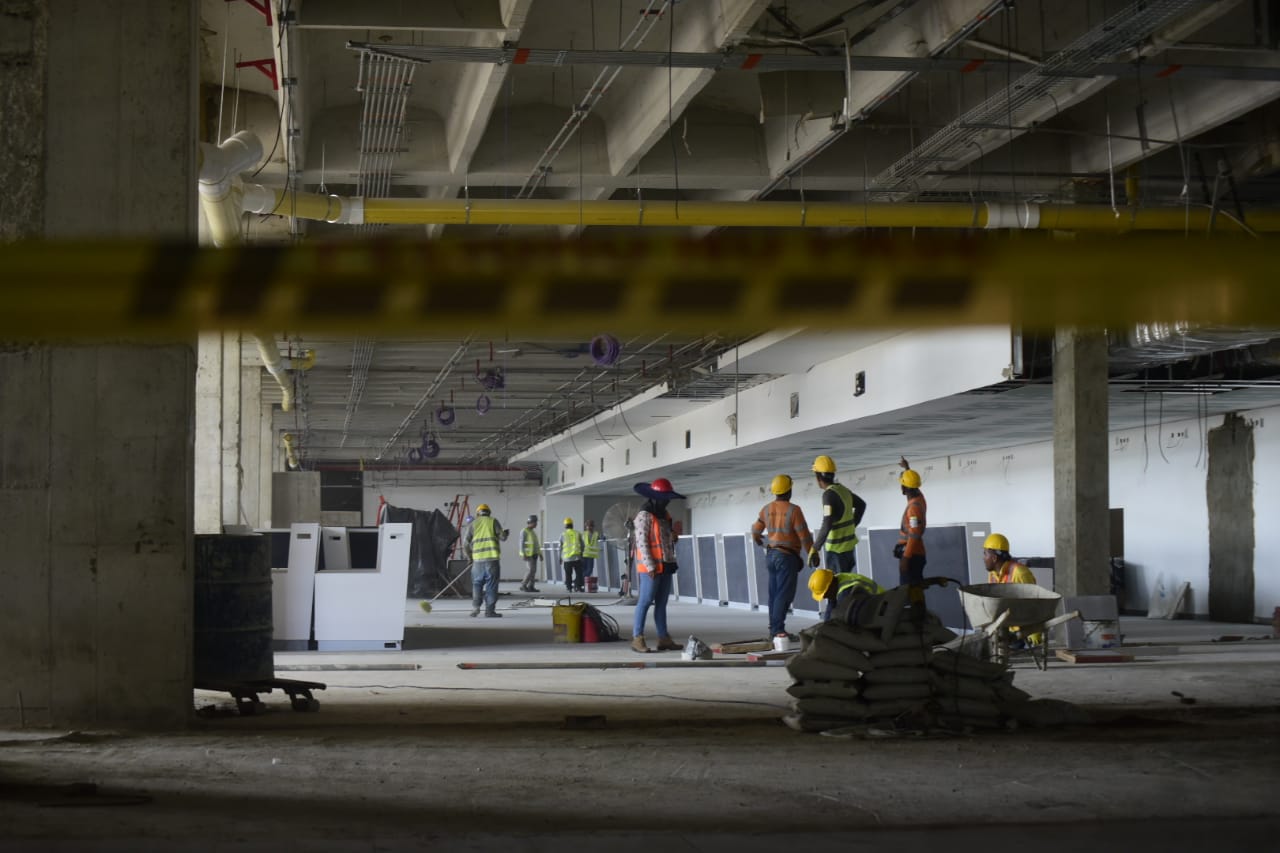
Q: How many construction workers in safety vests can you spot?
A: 10